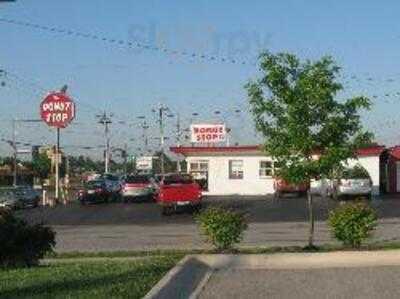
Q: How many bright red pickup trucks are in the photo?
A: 1